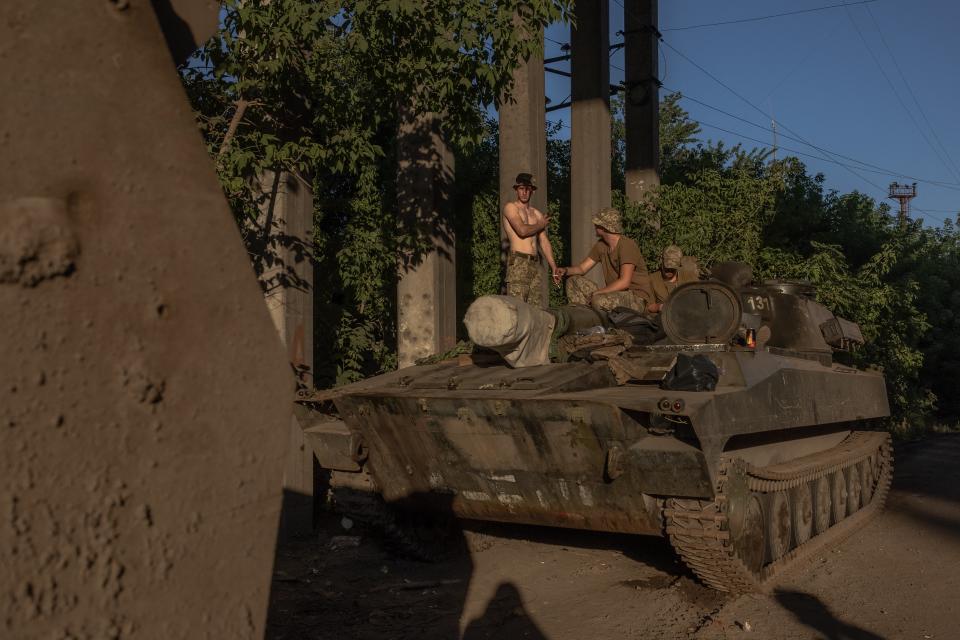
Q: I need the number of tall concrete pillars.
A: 5